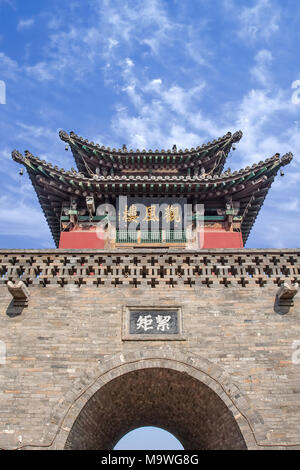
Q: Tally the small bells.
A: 4